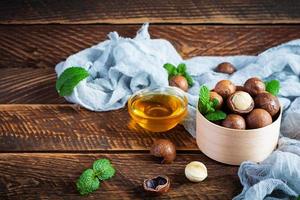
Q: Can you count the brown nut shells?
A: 11